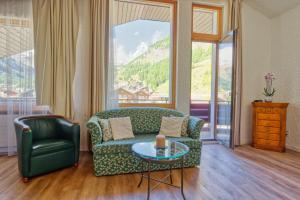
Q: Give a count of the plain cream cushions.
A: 2